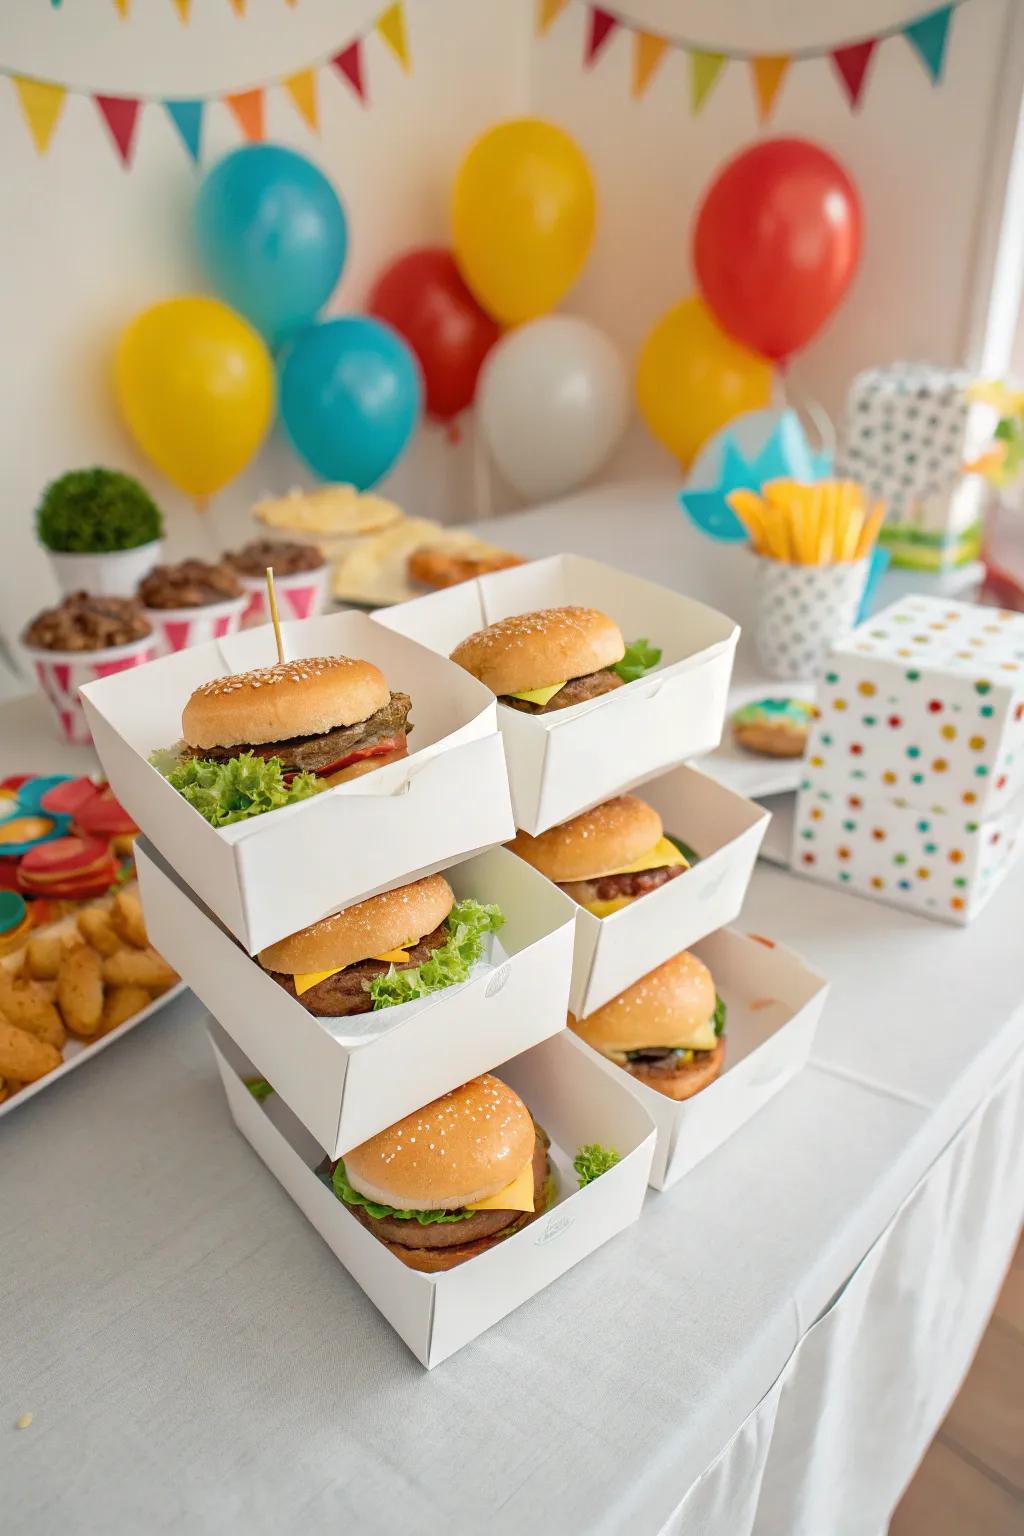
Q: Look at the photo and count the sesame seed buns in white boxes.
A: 6